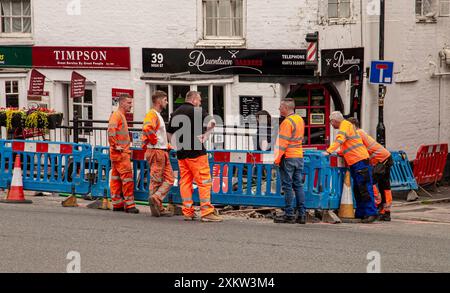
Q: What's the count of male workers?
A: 6